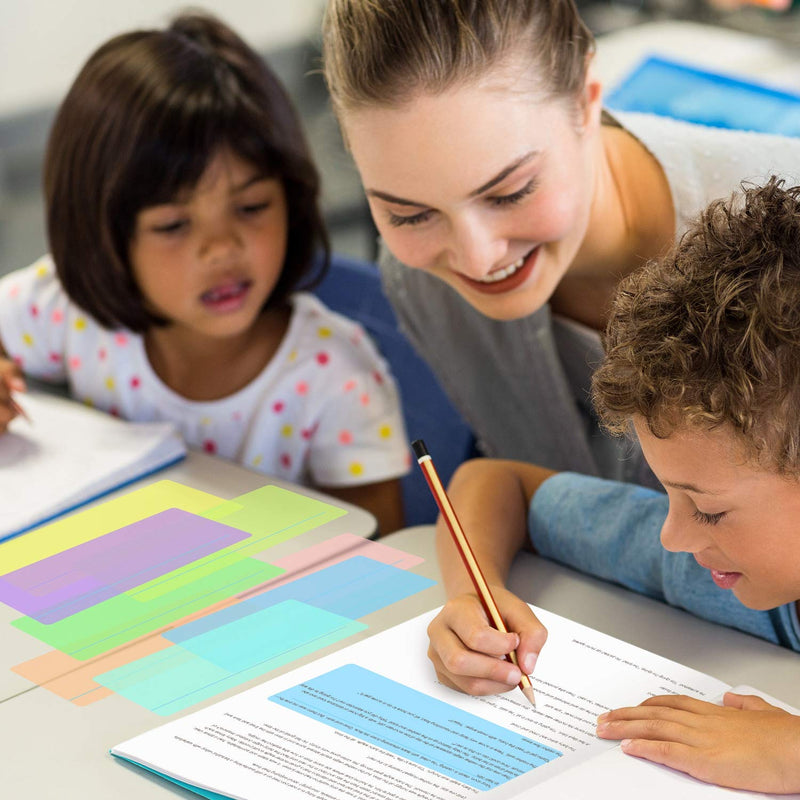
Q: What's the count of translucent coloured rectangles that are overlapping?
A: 8